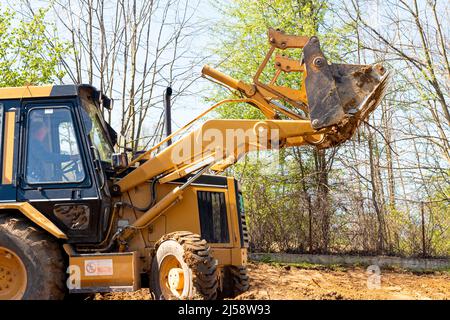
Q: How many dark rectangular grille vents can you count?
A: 1